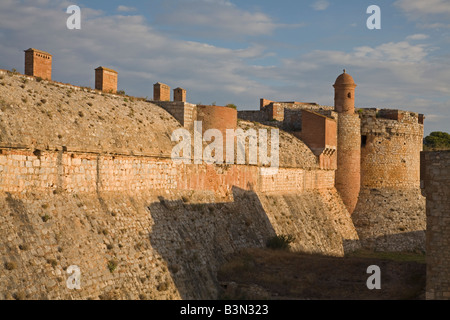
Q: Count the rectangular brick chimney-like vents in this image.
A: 4